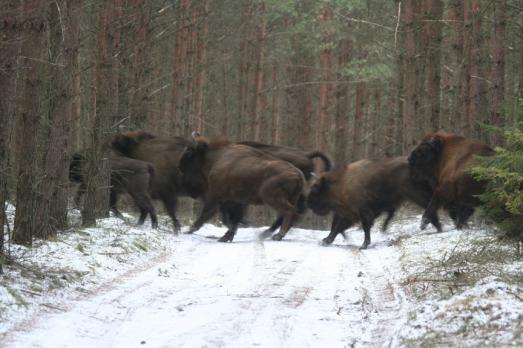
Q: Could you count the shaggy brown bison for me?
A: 6